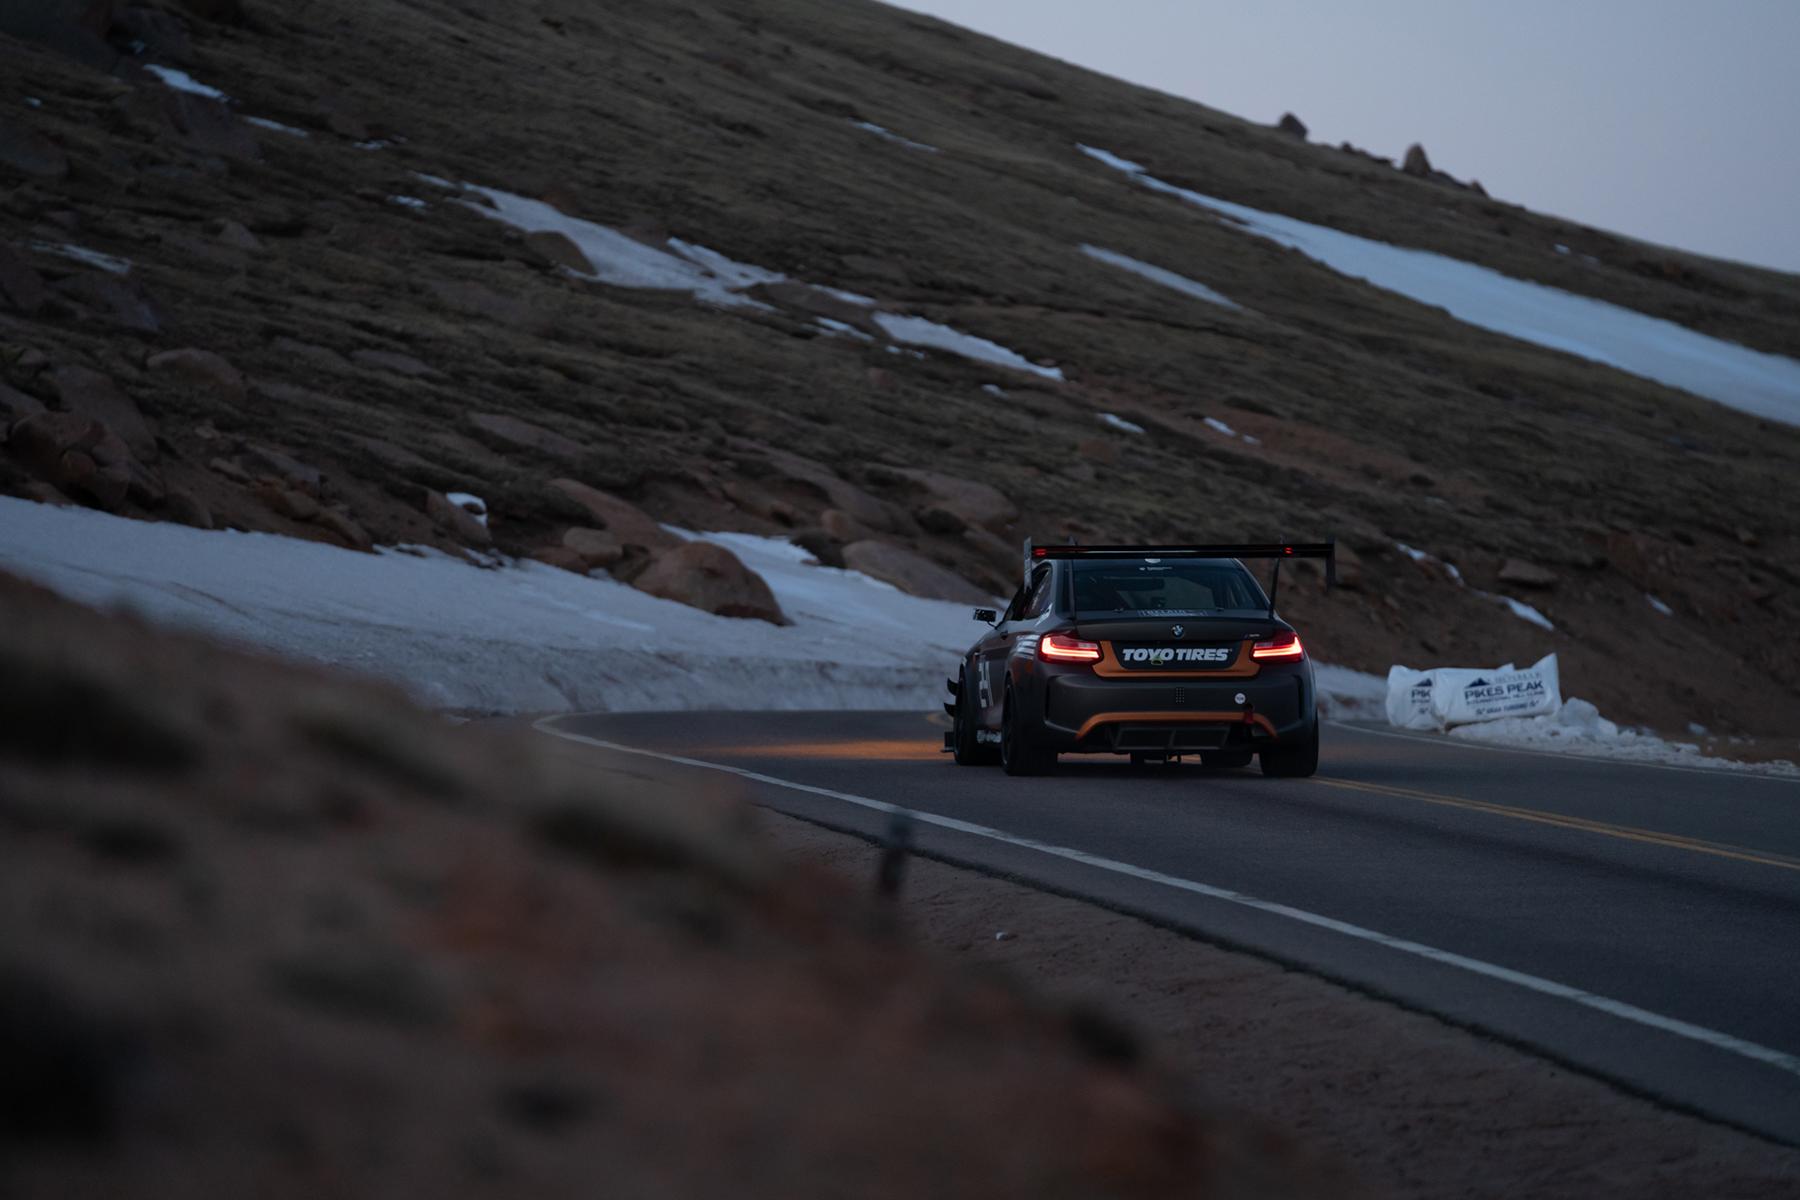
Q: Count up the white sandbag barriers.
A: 2